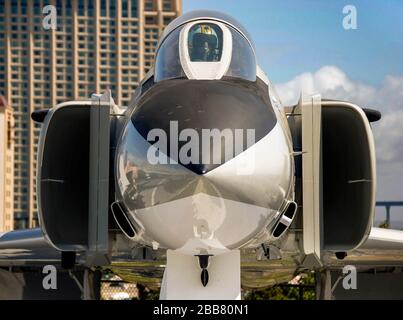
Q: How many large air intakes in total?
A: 2